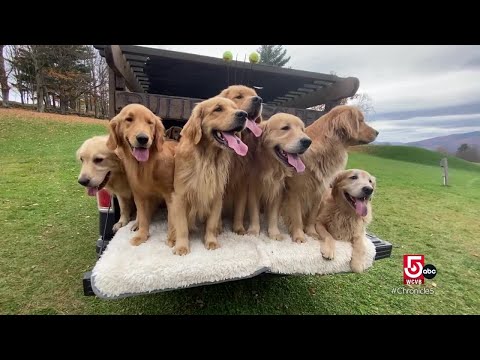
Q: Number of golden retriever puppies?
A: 7